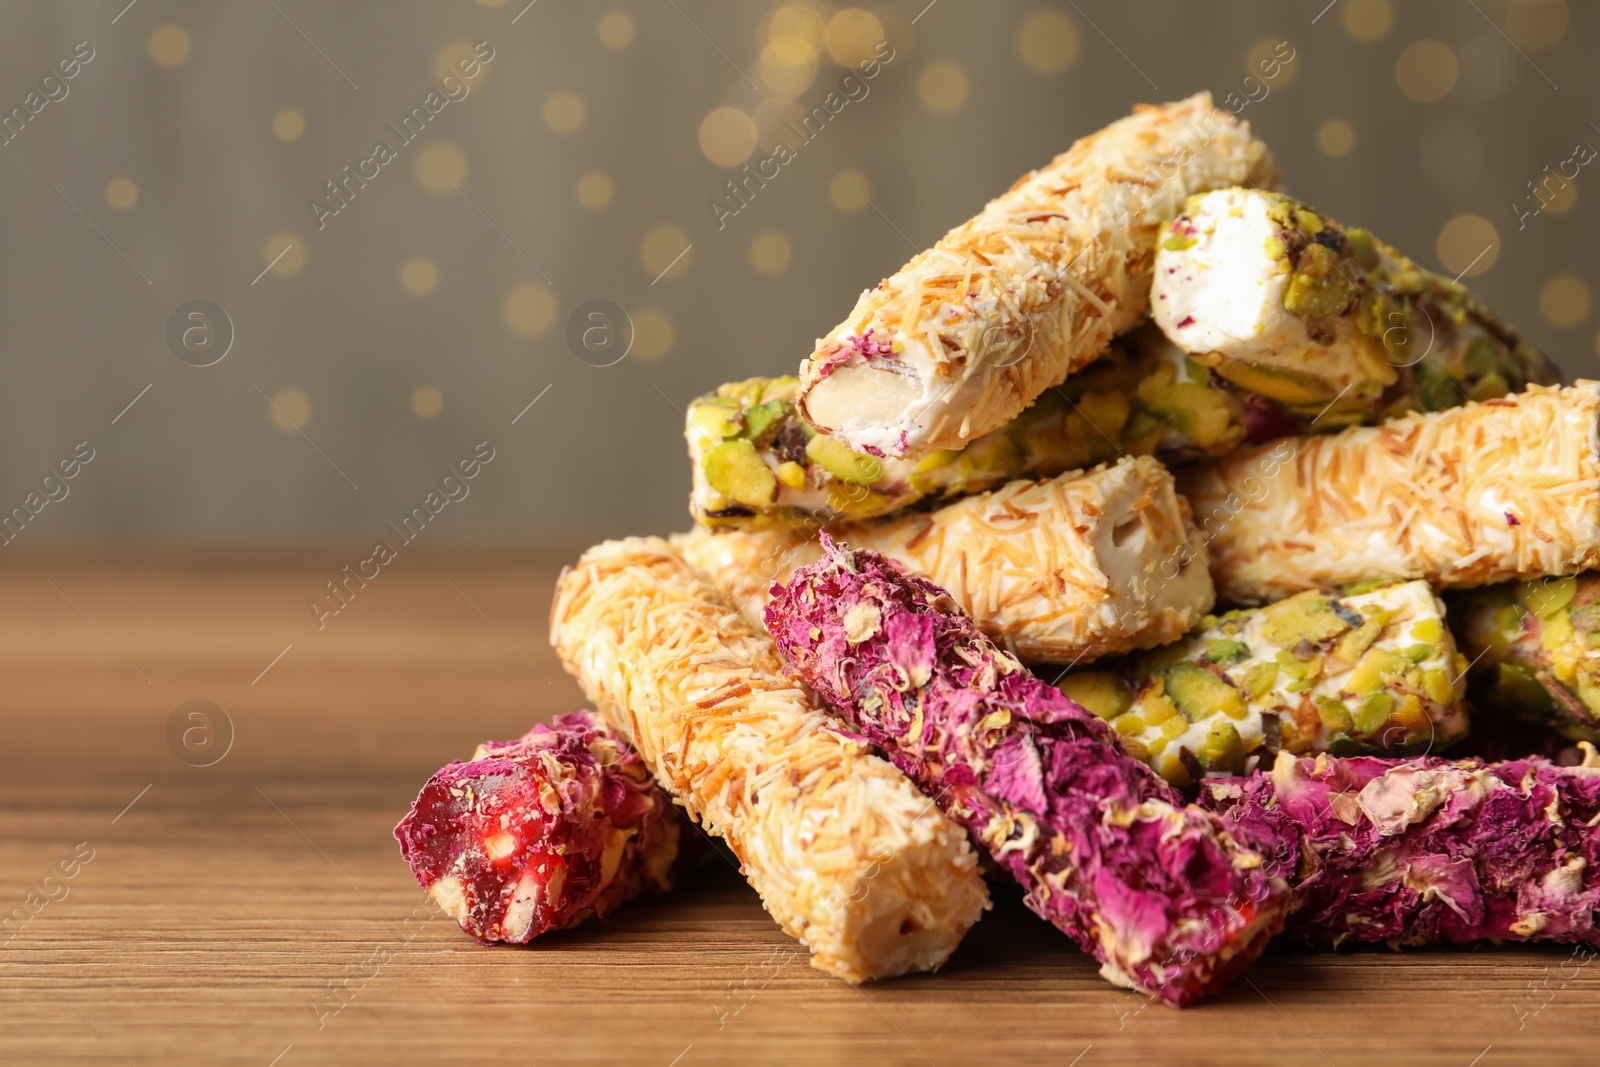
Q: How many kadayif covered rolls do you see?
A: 4